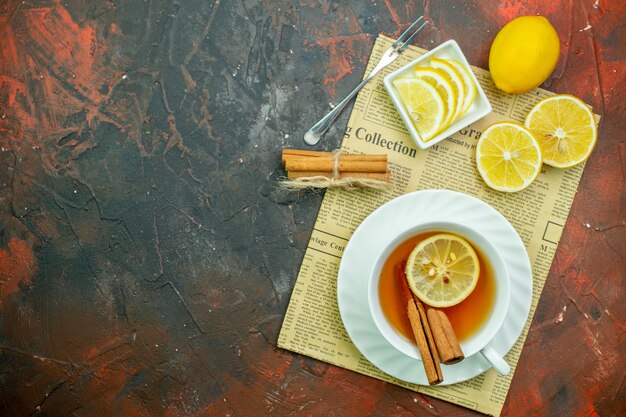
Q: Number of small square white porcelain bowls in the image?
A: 1